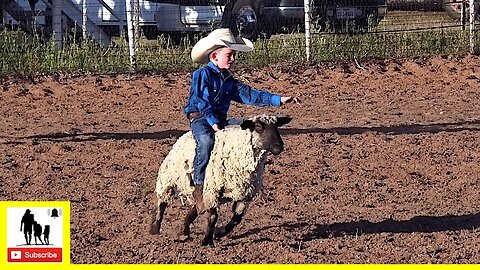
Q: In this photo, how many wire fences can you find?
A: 1